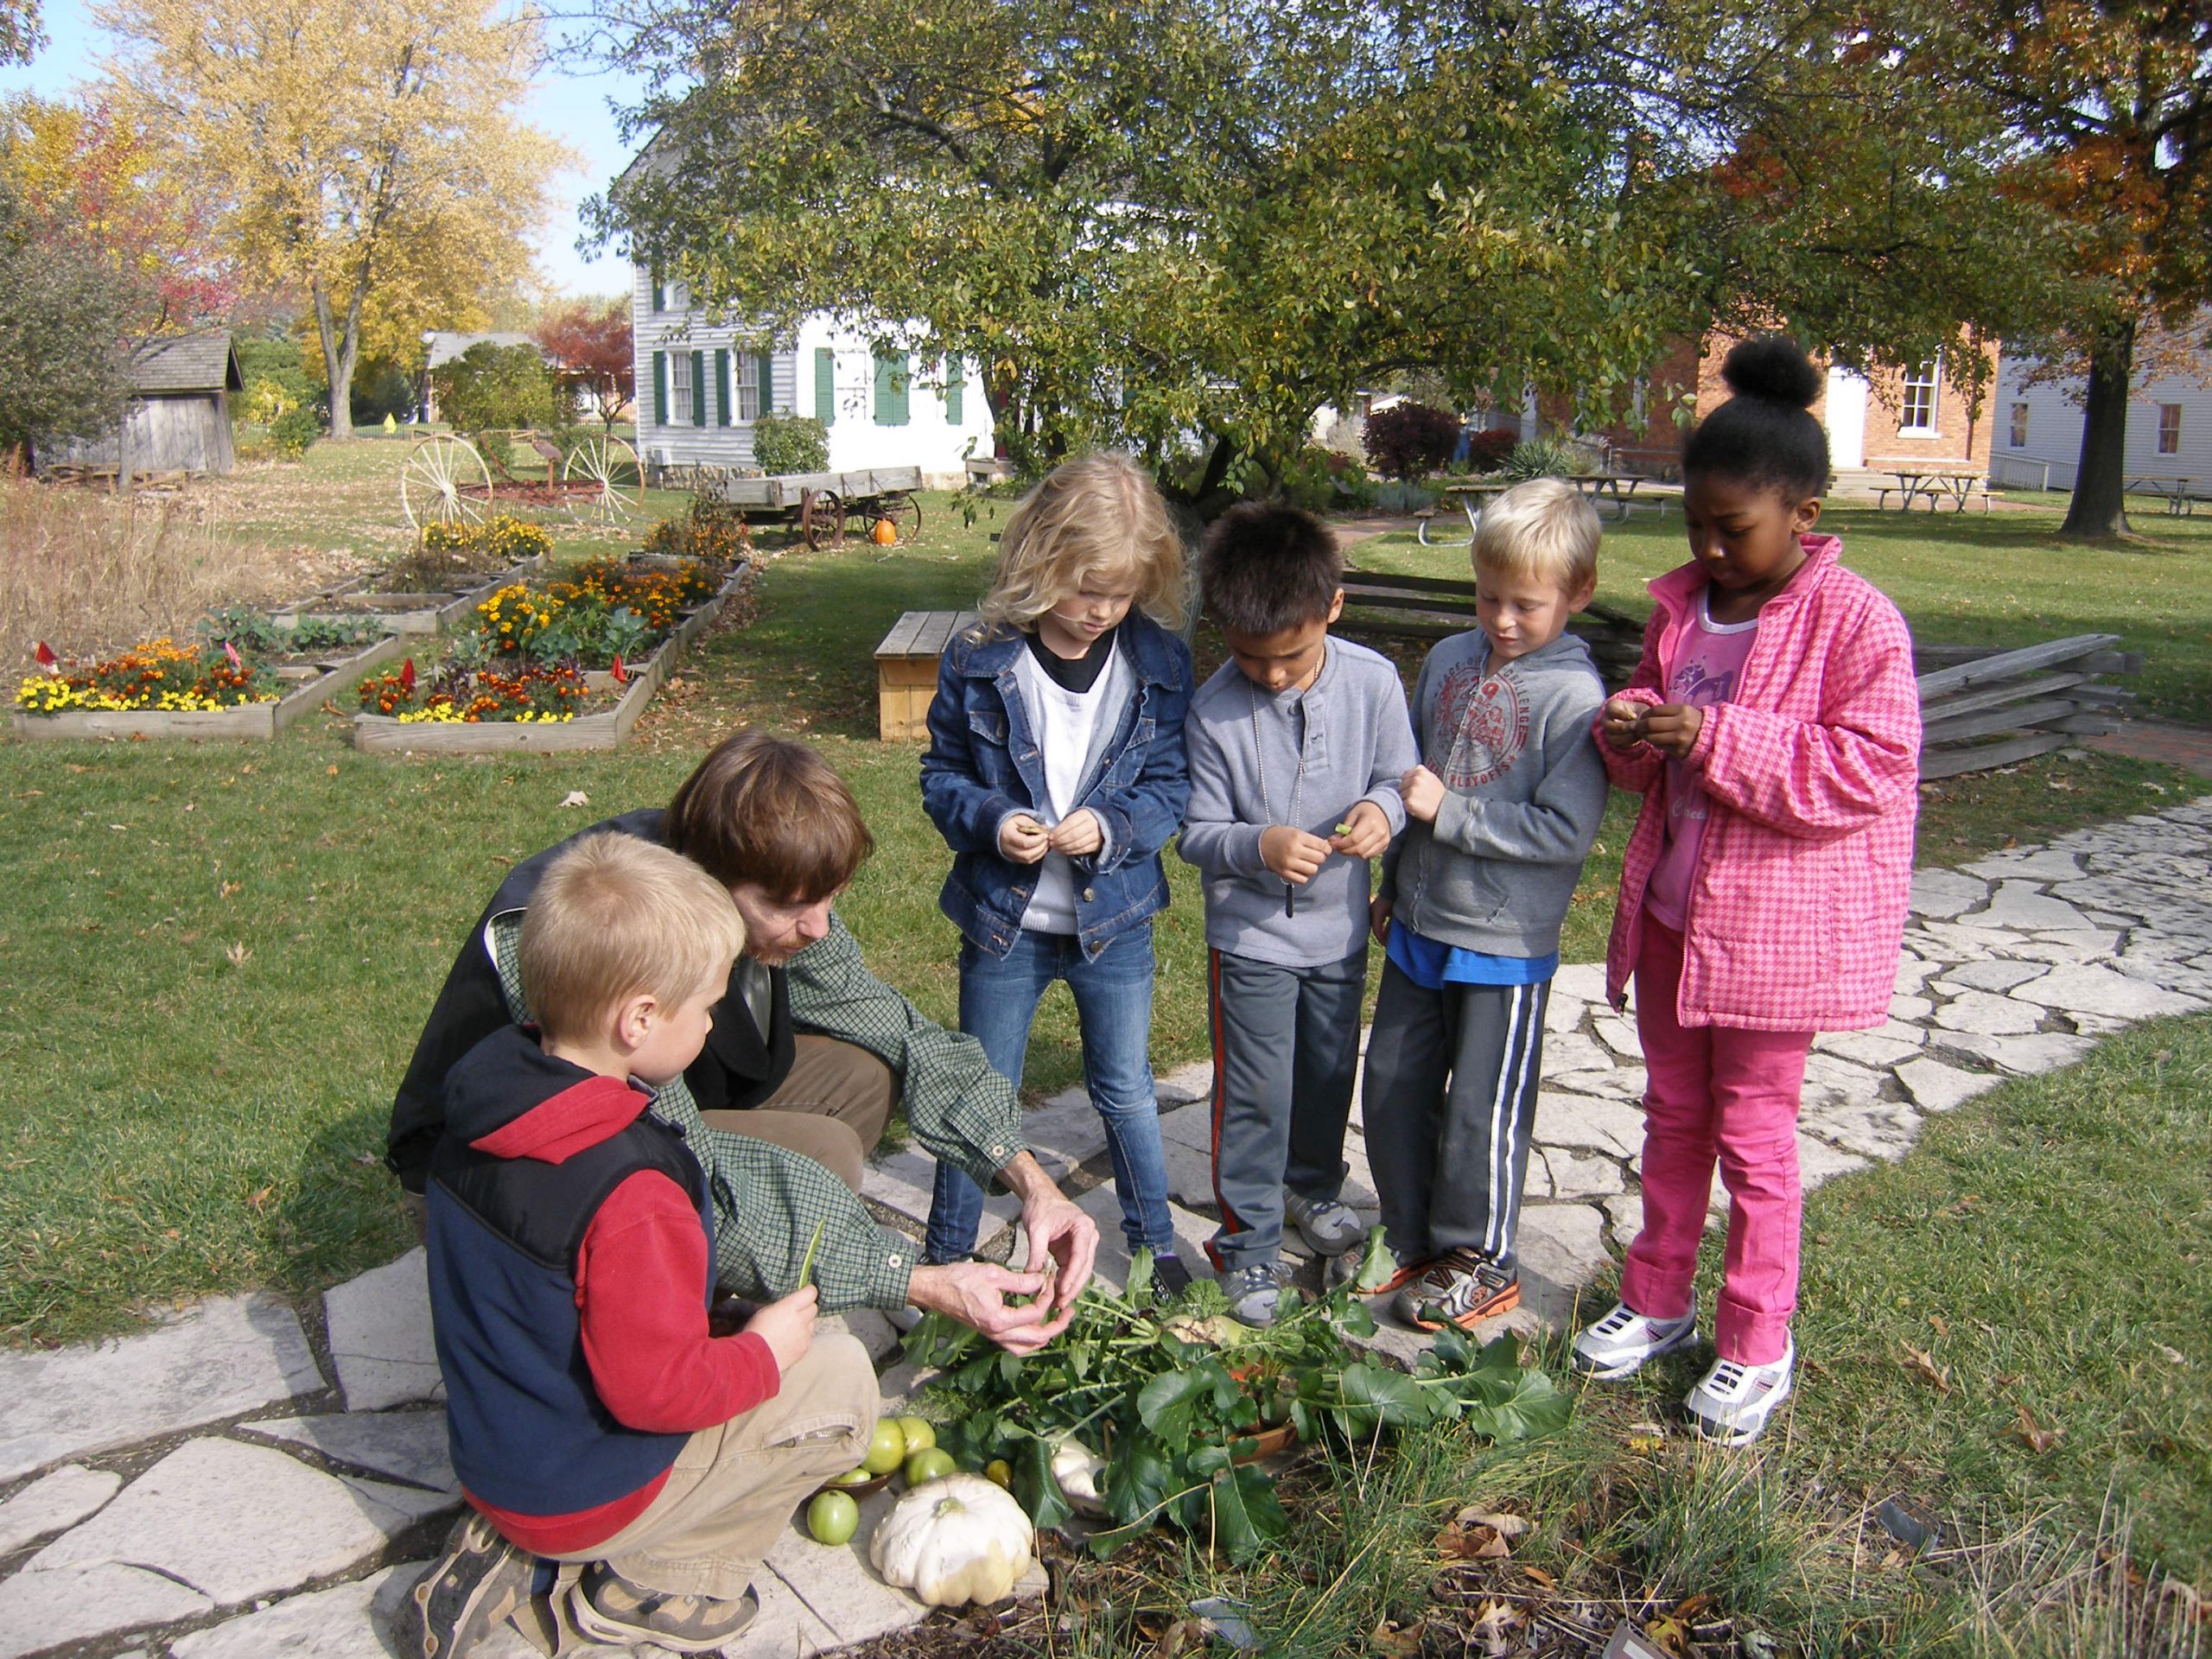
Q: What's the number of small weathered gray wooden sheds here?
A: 1